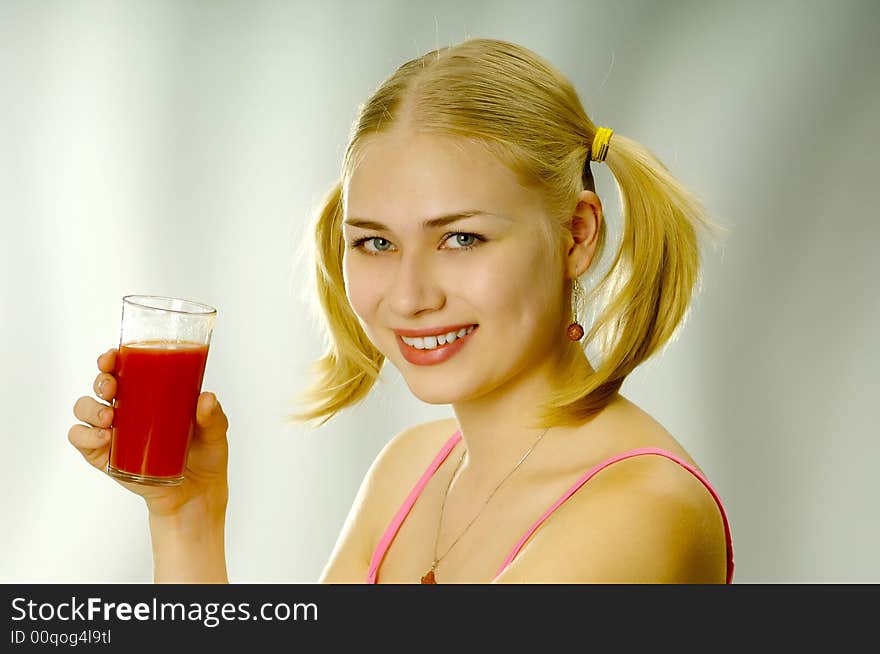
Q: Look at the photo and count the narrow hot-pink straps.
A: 2